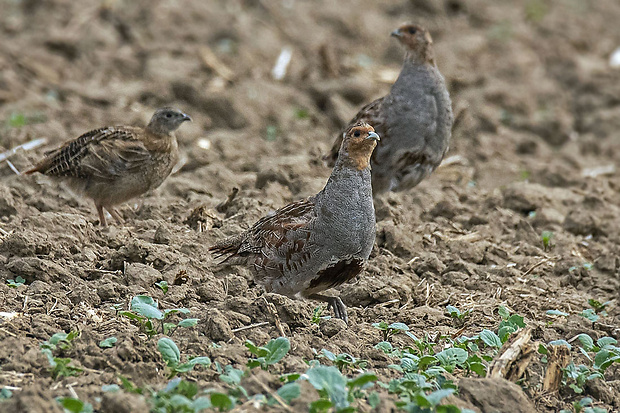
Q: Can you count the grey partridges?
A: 3